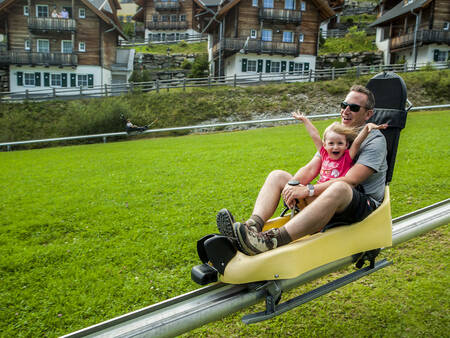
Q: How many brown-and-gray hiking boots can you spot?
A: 2